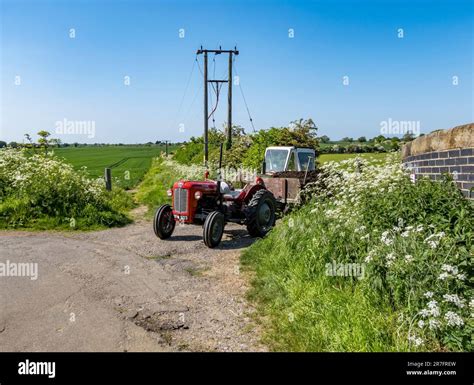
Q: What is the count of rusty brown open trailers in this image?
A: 1